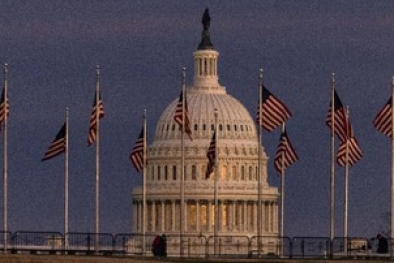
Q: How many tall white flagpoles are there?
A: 11